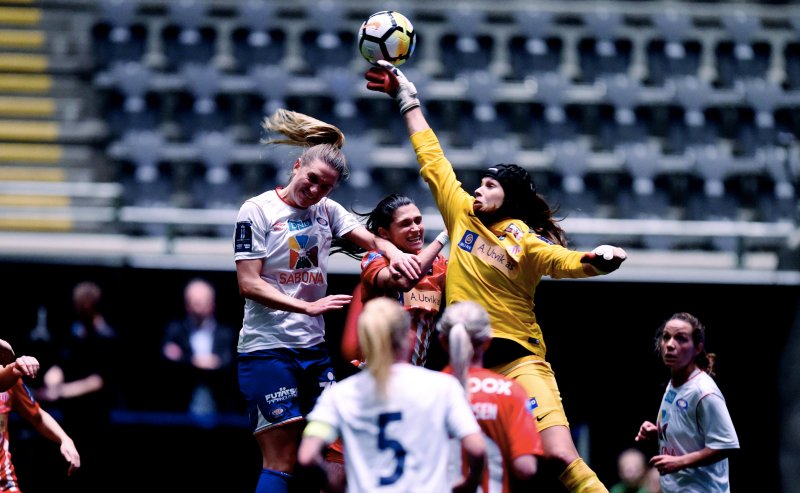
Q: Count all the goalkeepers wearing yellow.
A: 1